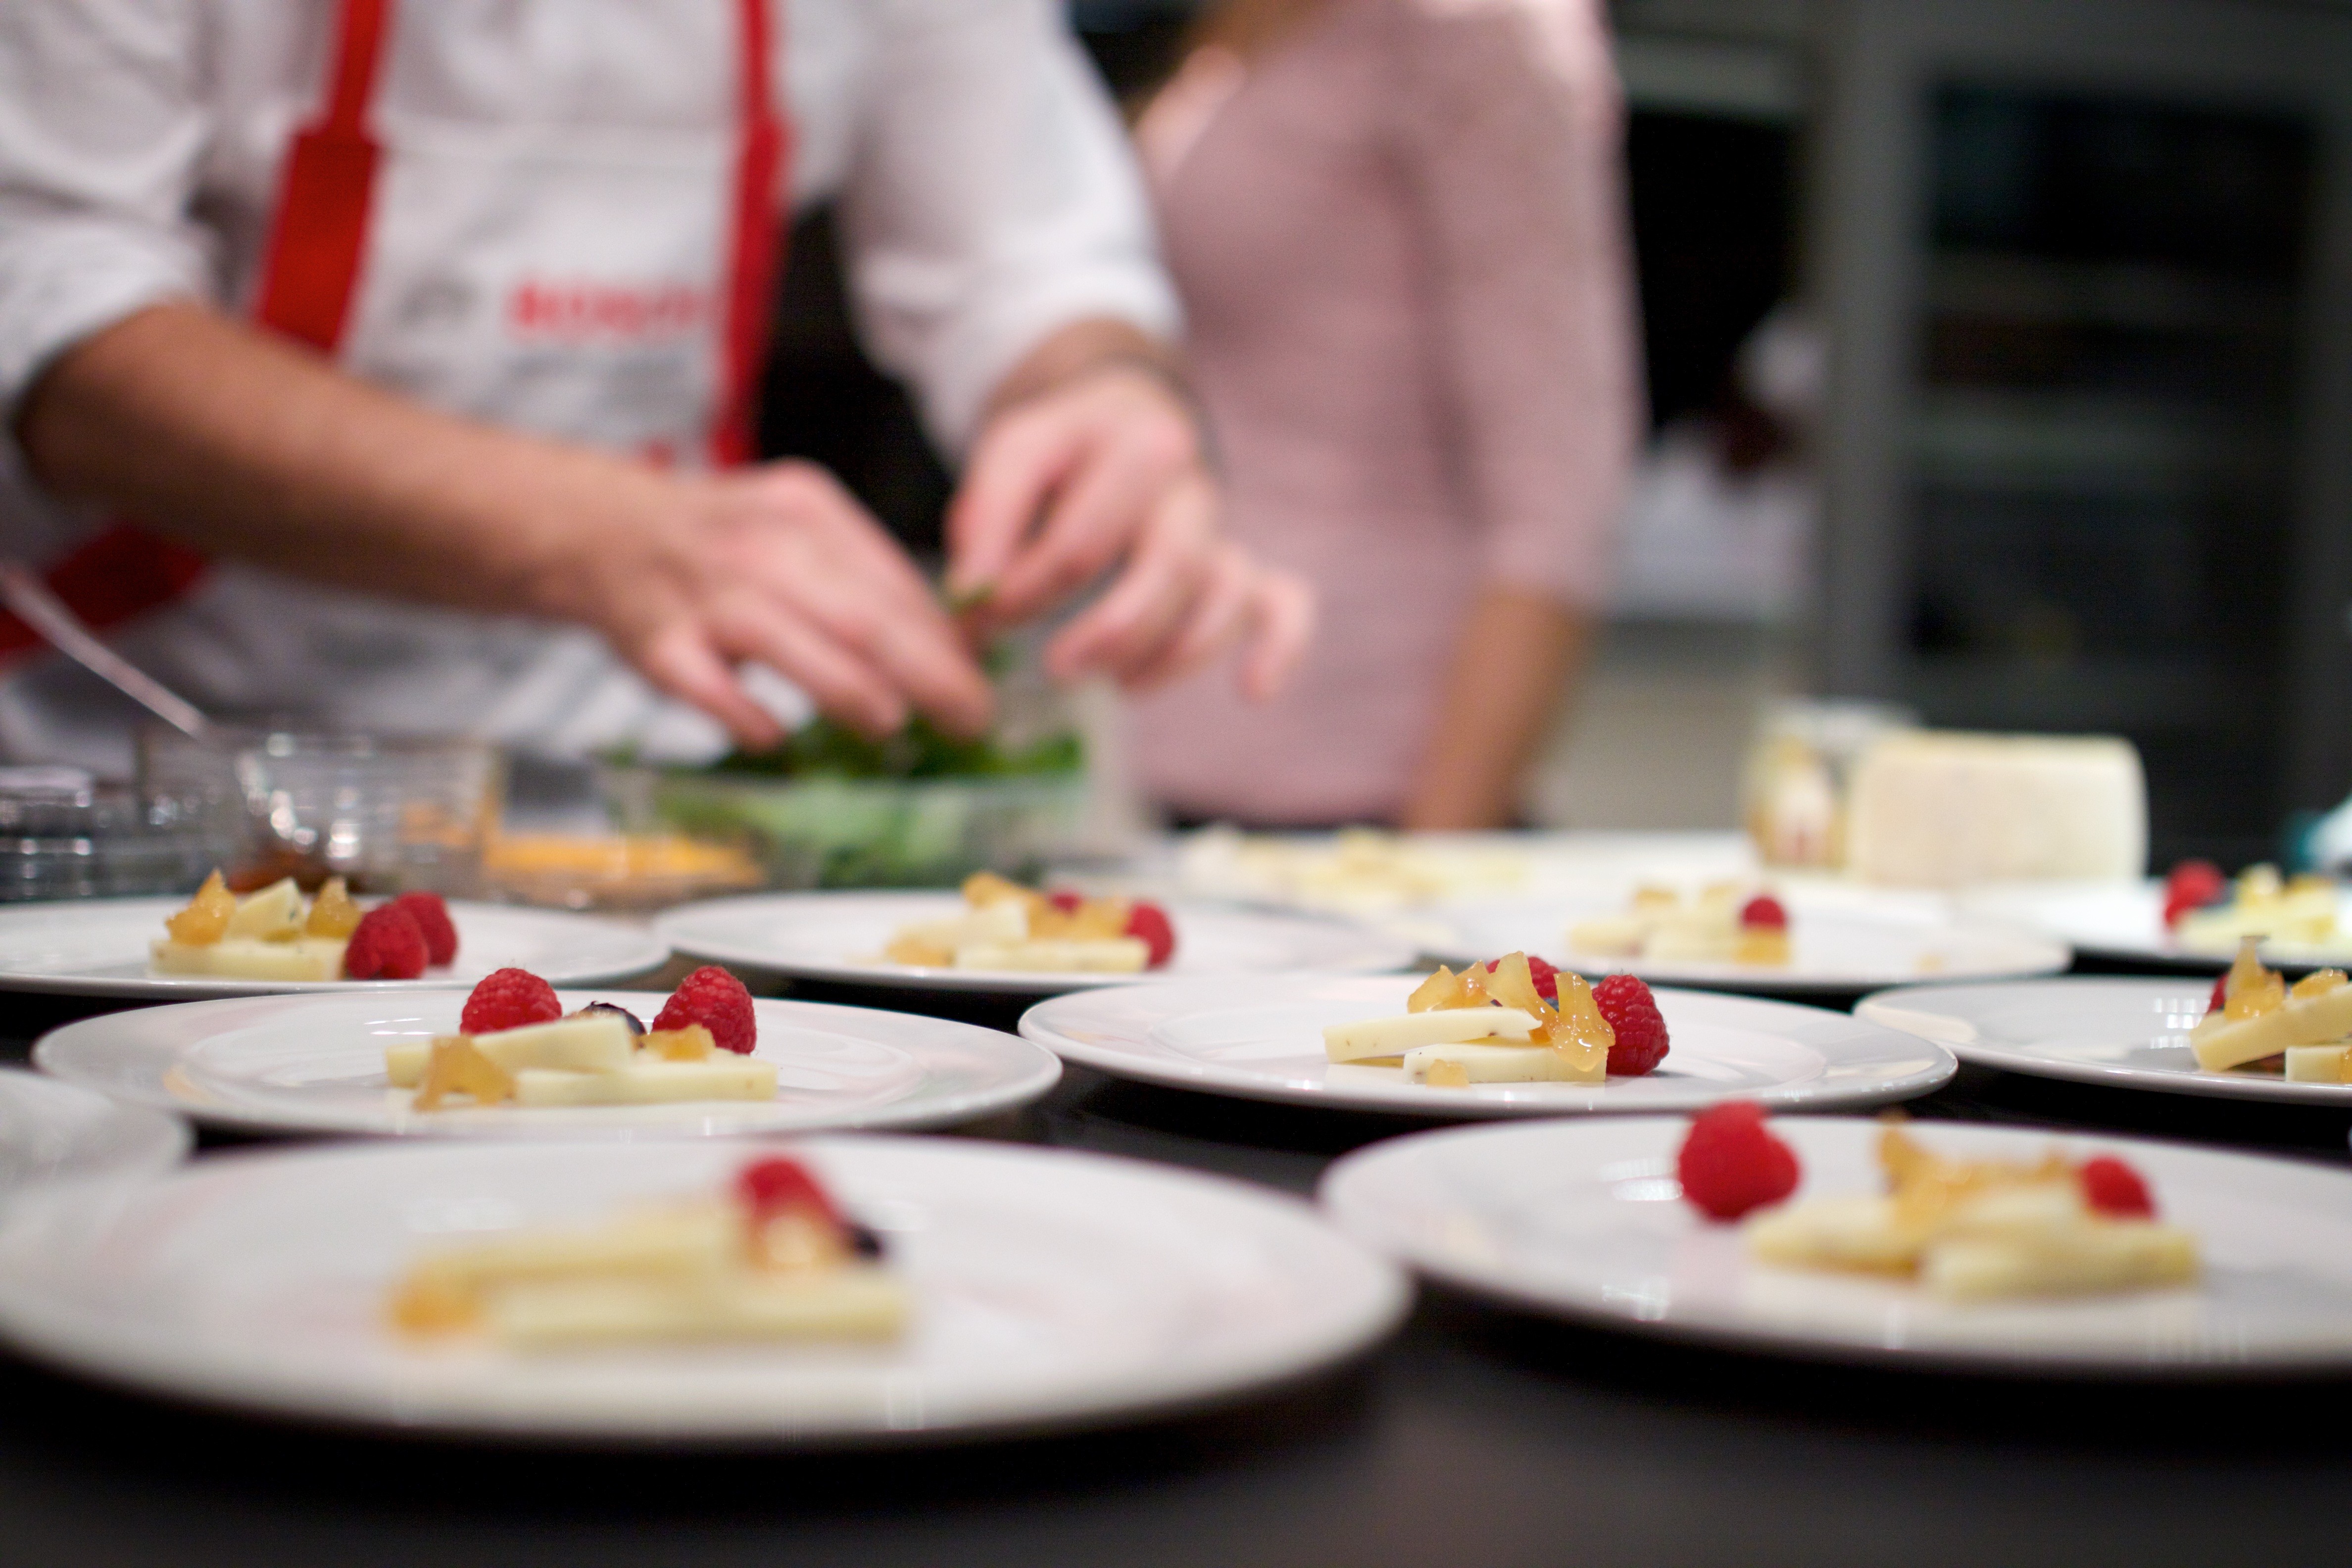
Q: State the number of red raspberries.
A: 14